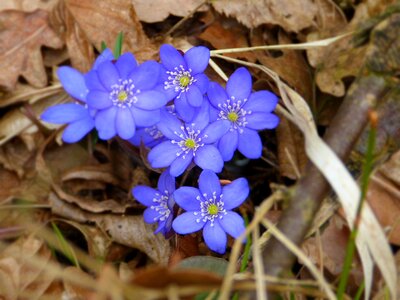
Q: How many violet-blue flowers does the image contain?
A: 8